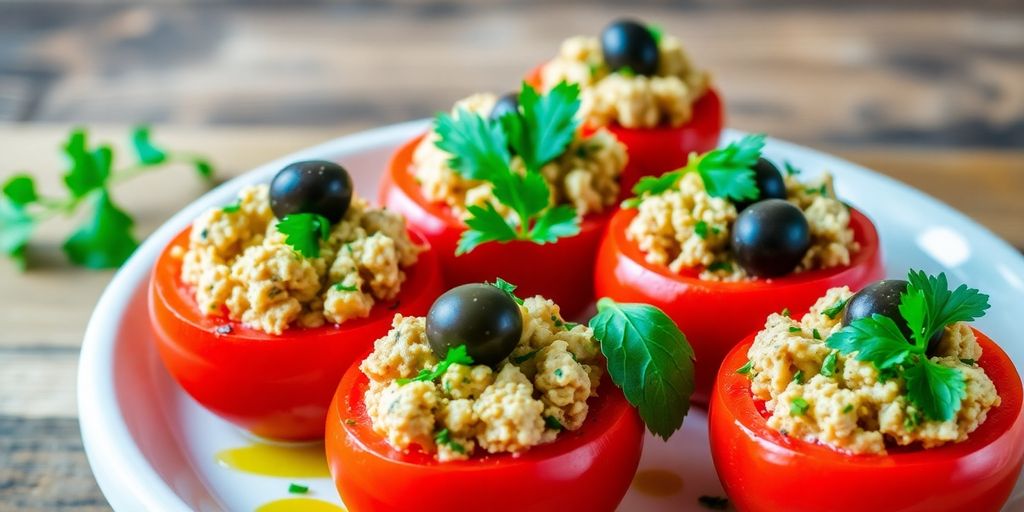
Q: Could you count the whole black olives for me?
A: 7